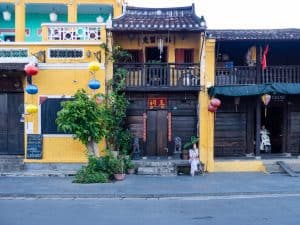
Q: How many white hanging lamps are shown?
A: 3